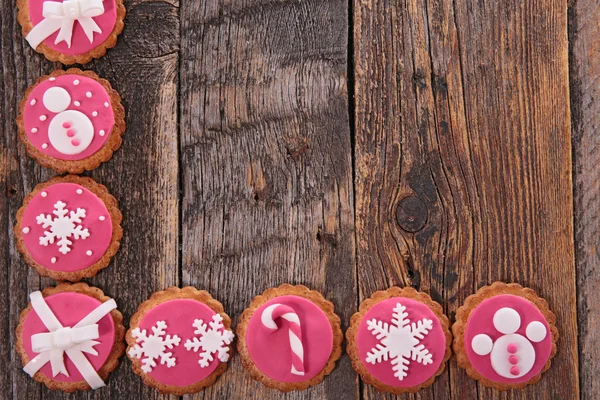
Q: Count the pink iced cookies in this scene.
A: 8